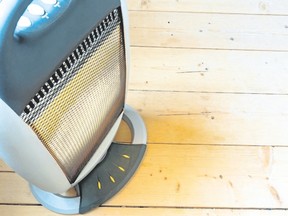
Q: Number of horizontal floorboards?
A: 6